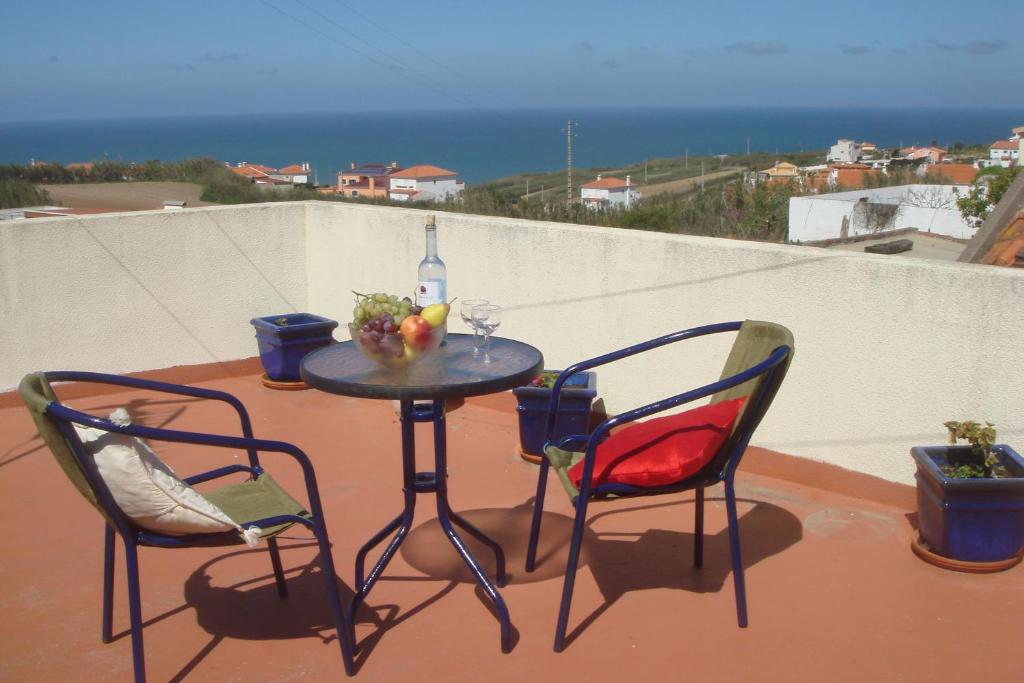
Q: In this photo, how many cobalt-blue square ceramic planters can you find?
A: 3